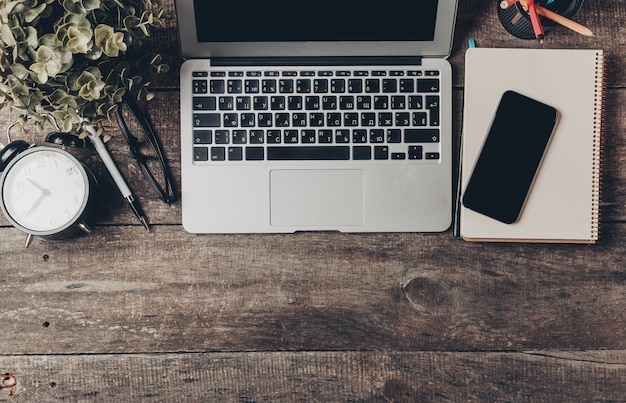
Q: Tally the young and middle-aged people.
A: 0